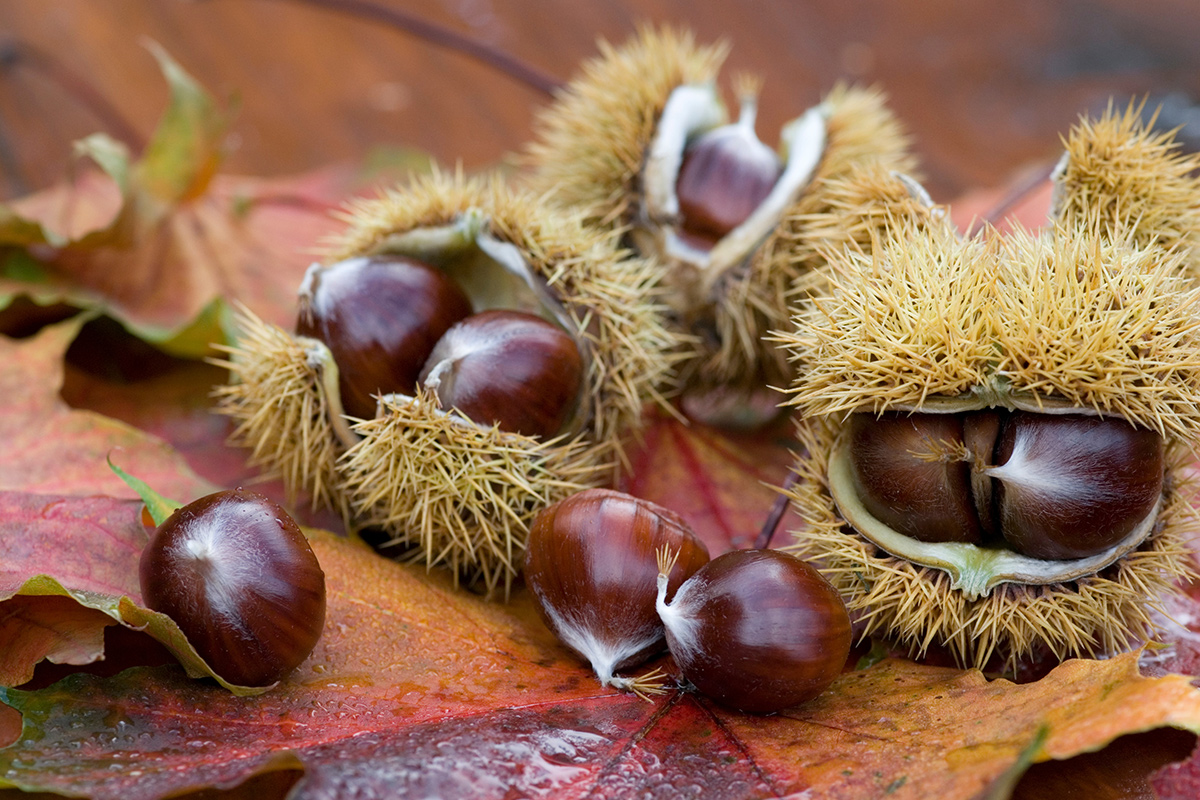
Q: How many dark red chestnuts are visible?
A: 8